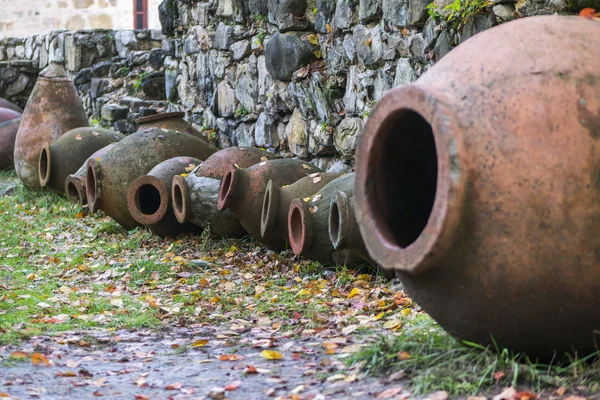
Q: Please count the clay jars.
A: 15